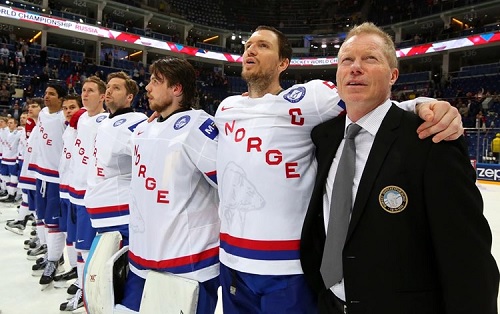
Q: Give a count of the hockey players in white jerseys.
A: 10